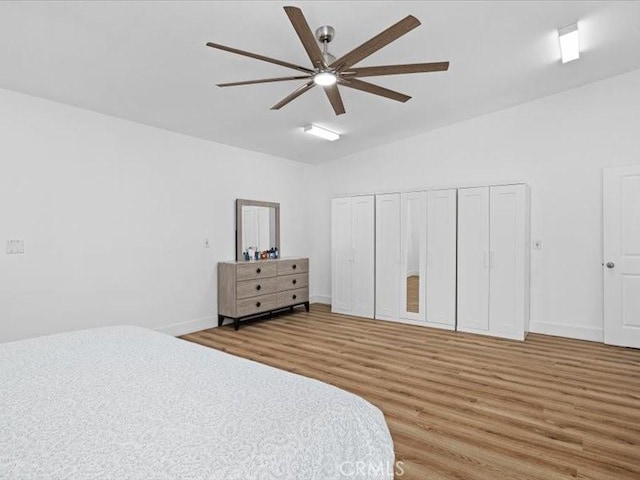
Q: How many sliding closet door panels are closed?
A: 7